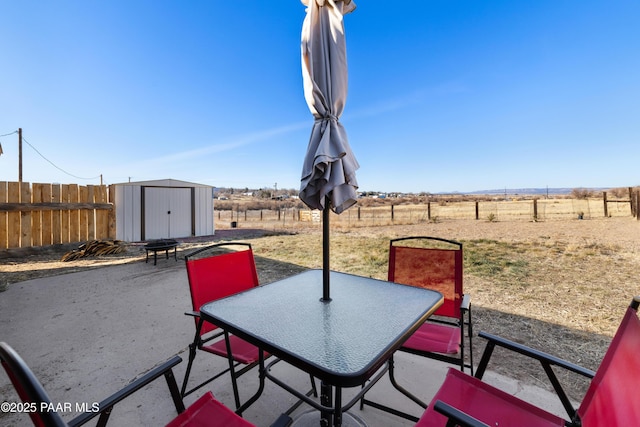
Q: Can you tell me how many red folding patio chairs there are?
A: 4